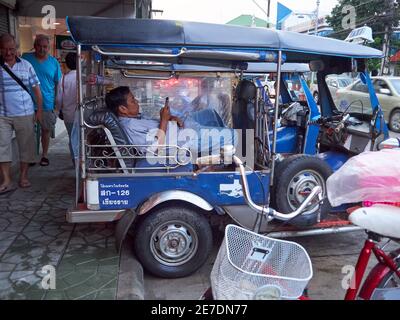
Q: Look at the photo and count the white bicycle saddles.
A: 1